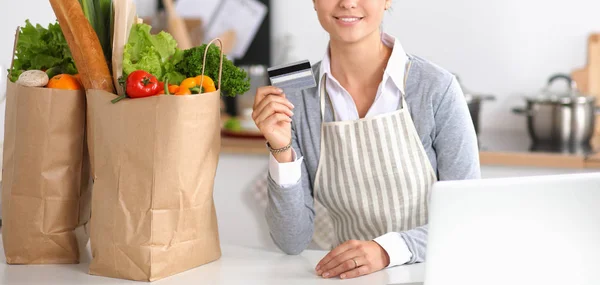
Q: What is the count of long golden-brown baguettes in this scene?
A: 1